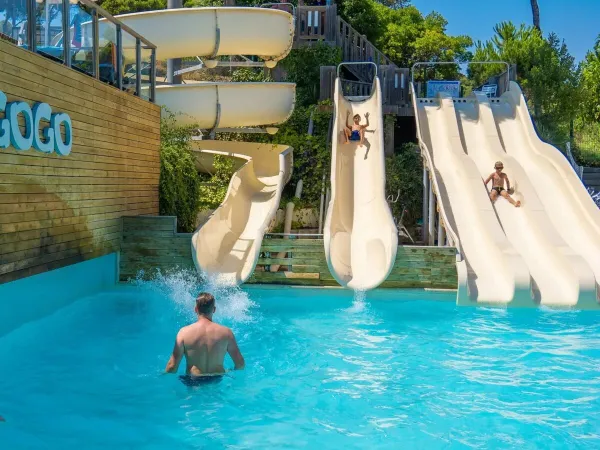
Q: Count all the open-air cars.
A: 0